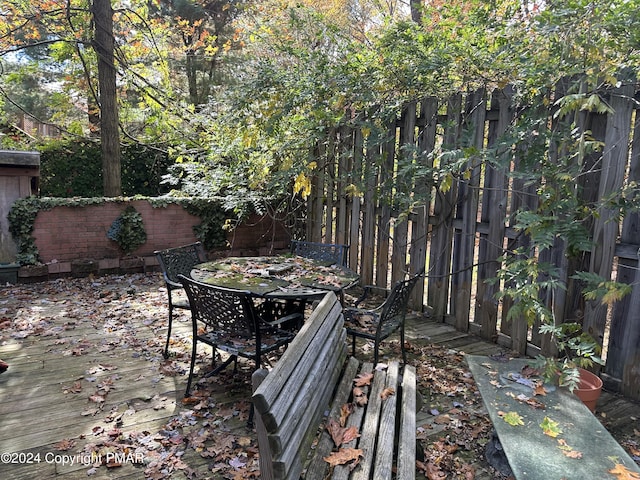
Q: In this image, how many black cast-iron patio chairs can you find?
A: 4